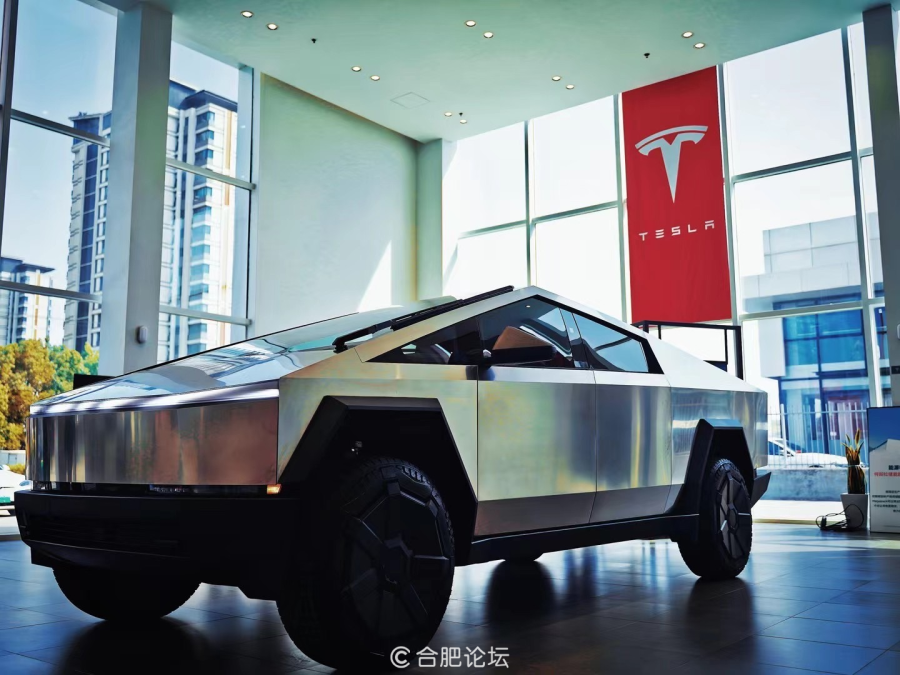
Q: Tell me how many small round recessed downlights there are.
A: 12